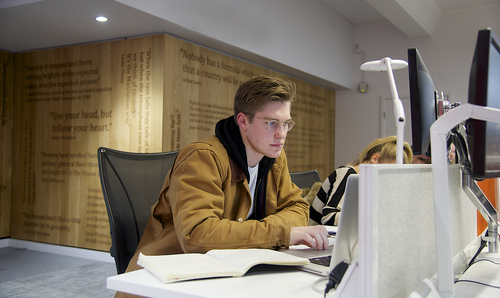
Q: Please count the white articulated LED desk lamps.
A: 1